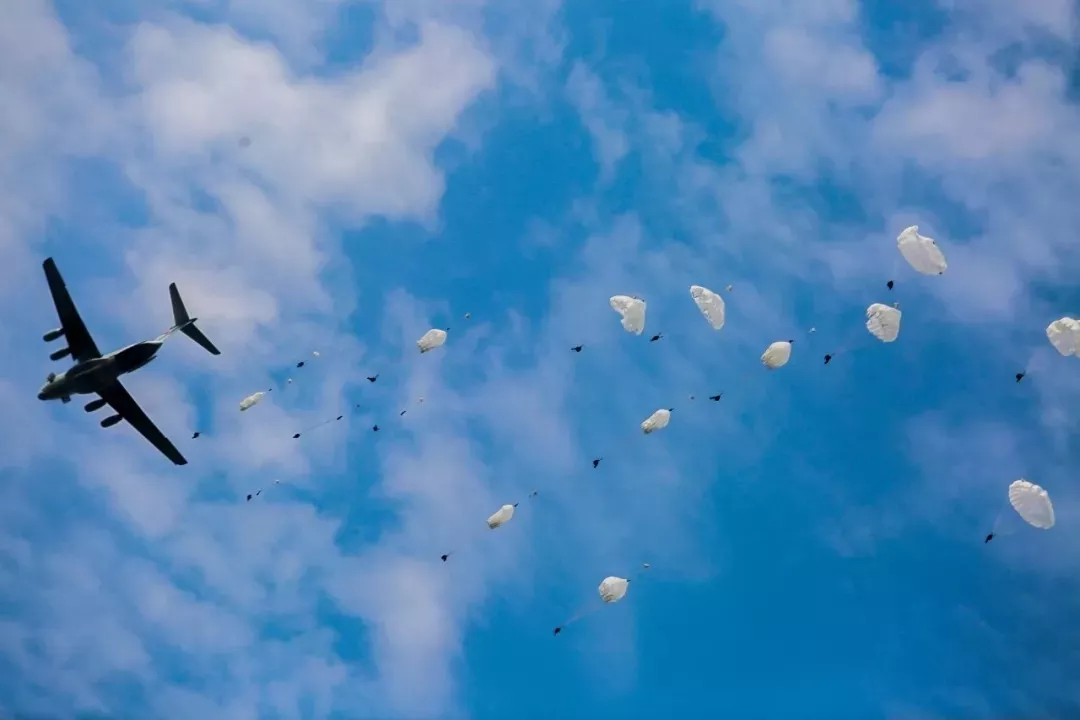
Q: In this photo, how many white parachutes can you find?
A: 12